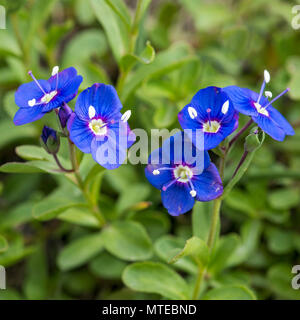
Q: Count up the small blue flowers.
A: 5